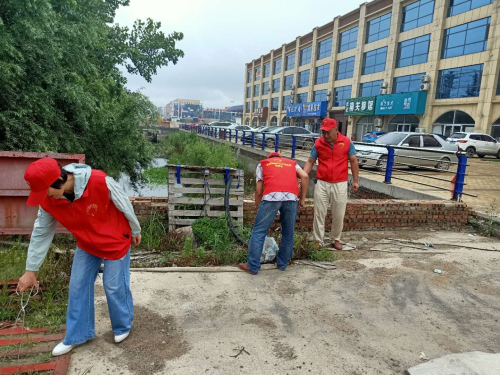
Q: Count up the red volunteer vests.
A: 3